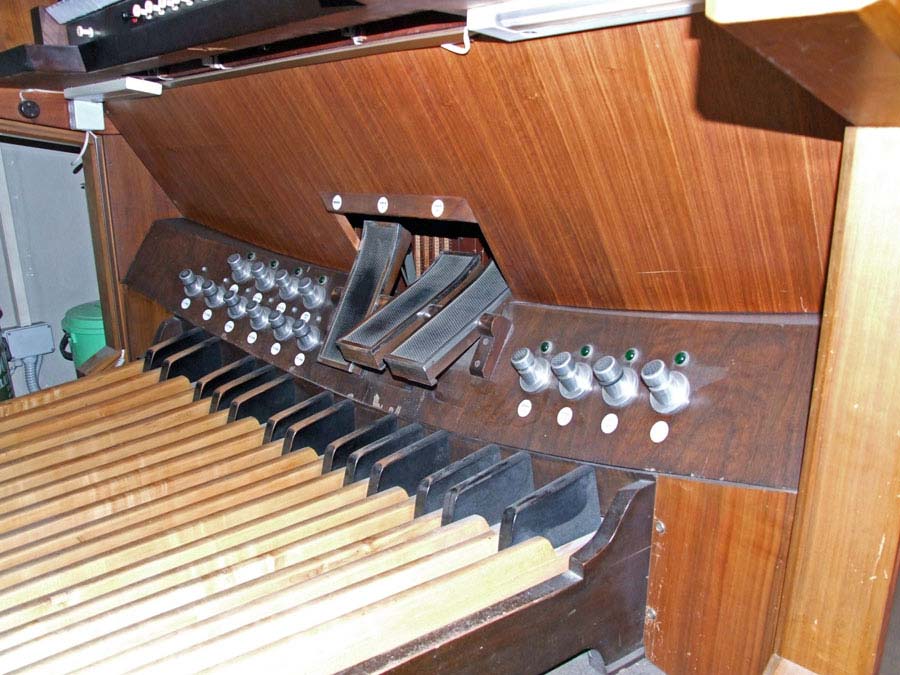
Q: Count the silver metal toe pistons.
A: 14